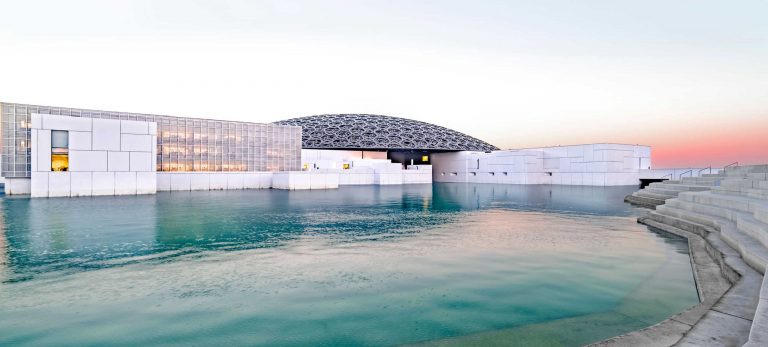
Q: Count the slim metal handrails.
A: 4